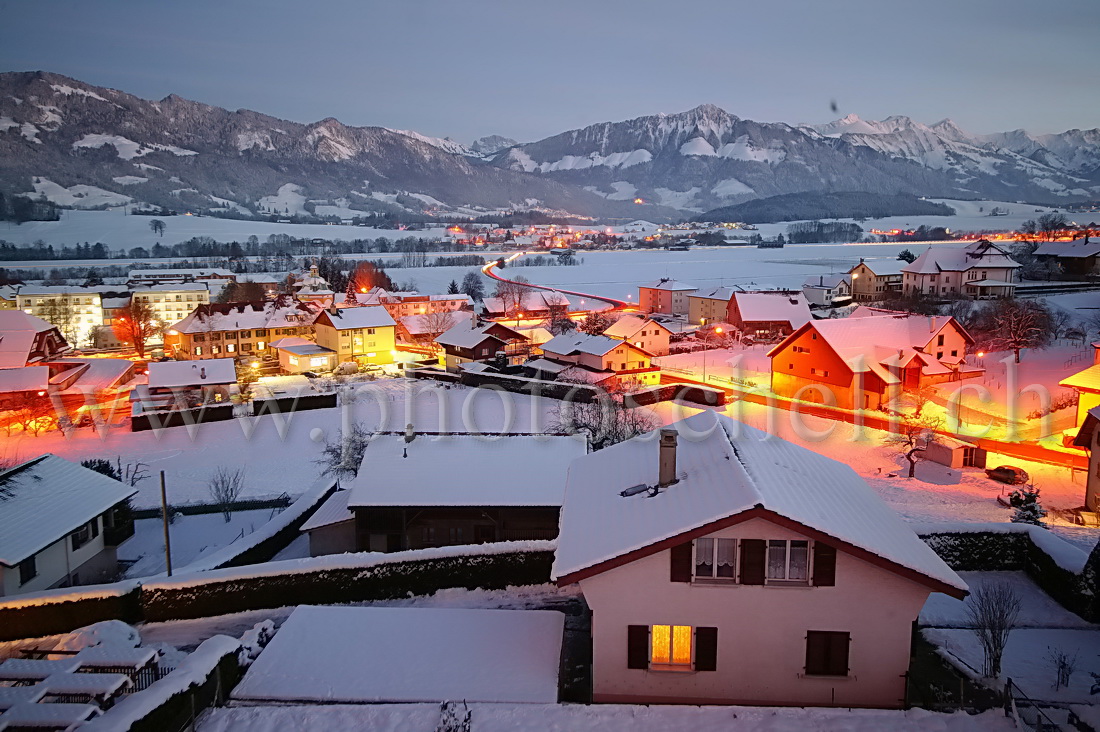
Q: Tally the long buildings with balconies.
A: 2